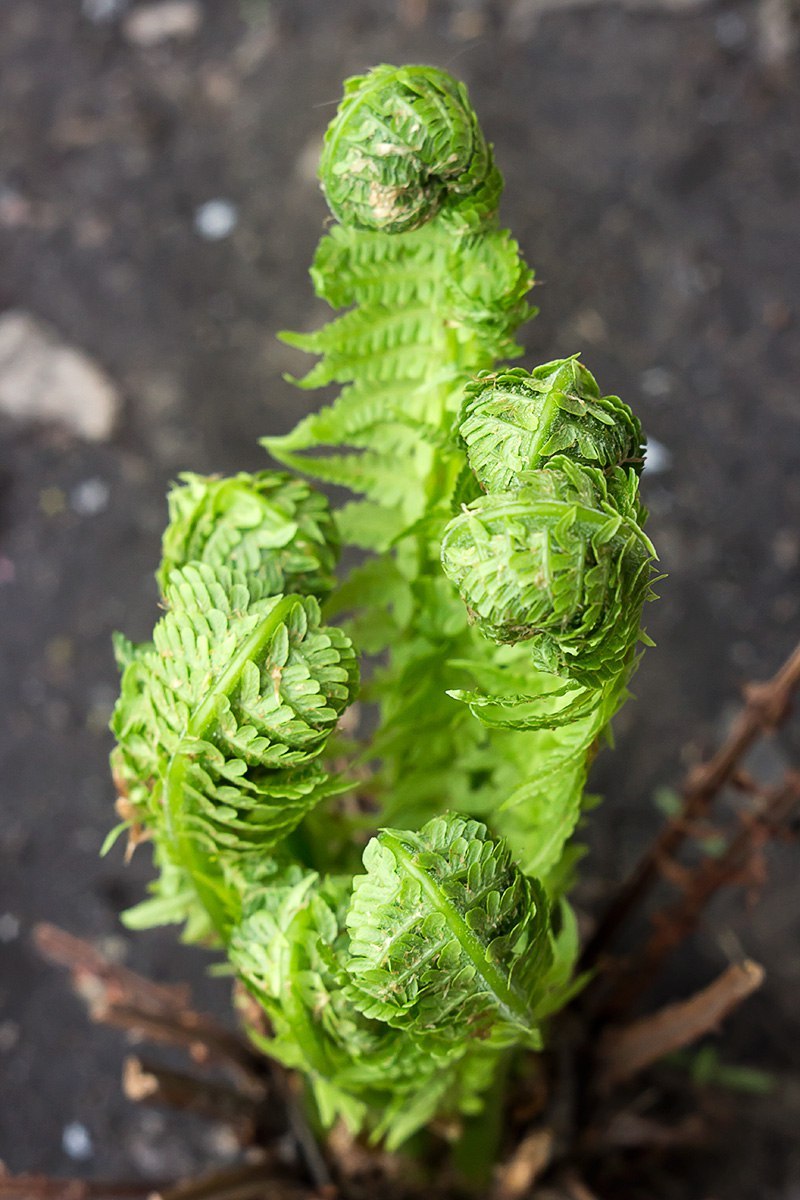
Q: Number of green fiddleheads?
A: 7